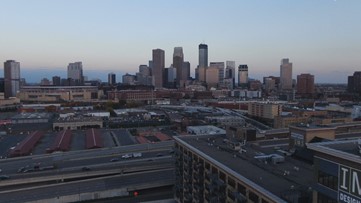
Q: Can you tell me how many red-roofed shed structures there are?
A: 3